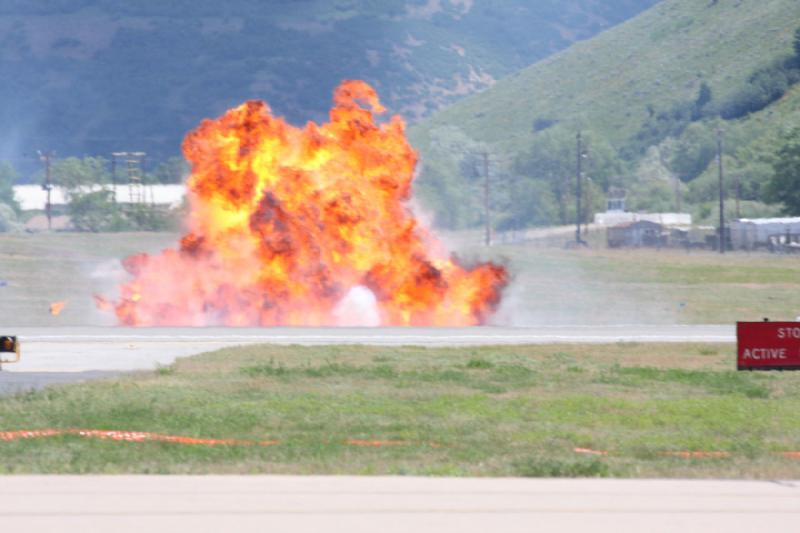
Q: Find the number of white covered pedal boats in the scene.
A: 0